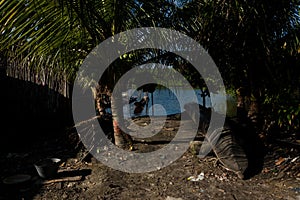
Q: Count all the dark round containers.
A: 2